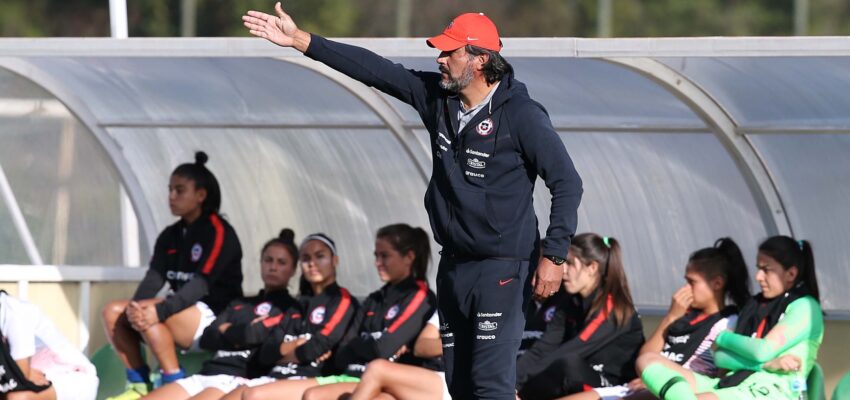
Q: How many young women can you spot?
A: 7